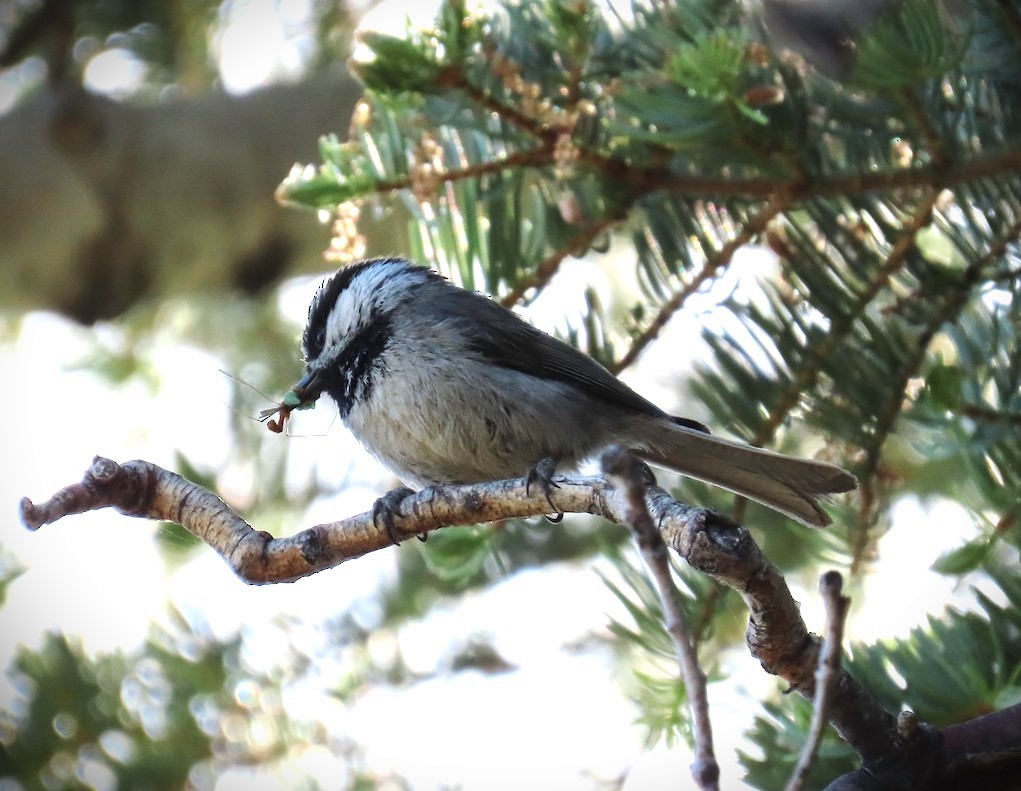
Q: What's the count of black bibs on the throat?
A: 1